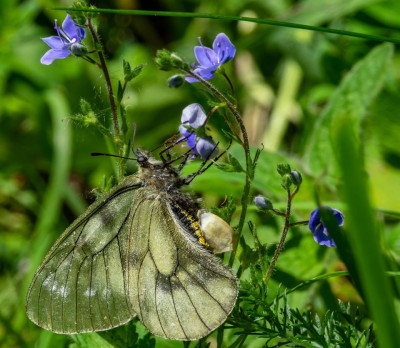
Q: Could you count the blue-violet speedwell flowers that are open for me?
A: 4